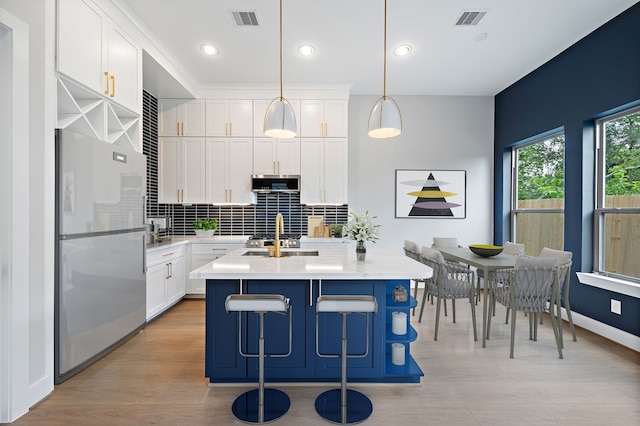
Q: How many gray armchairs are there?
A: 6